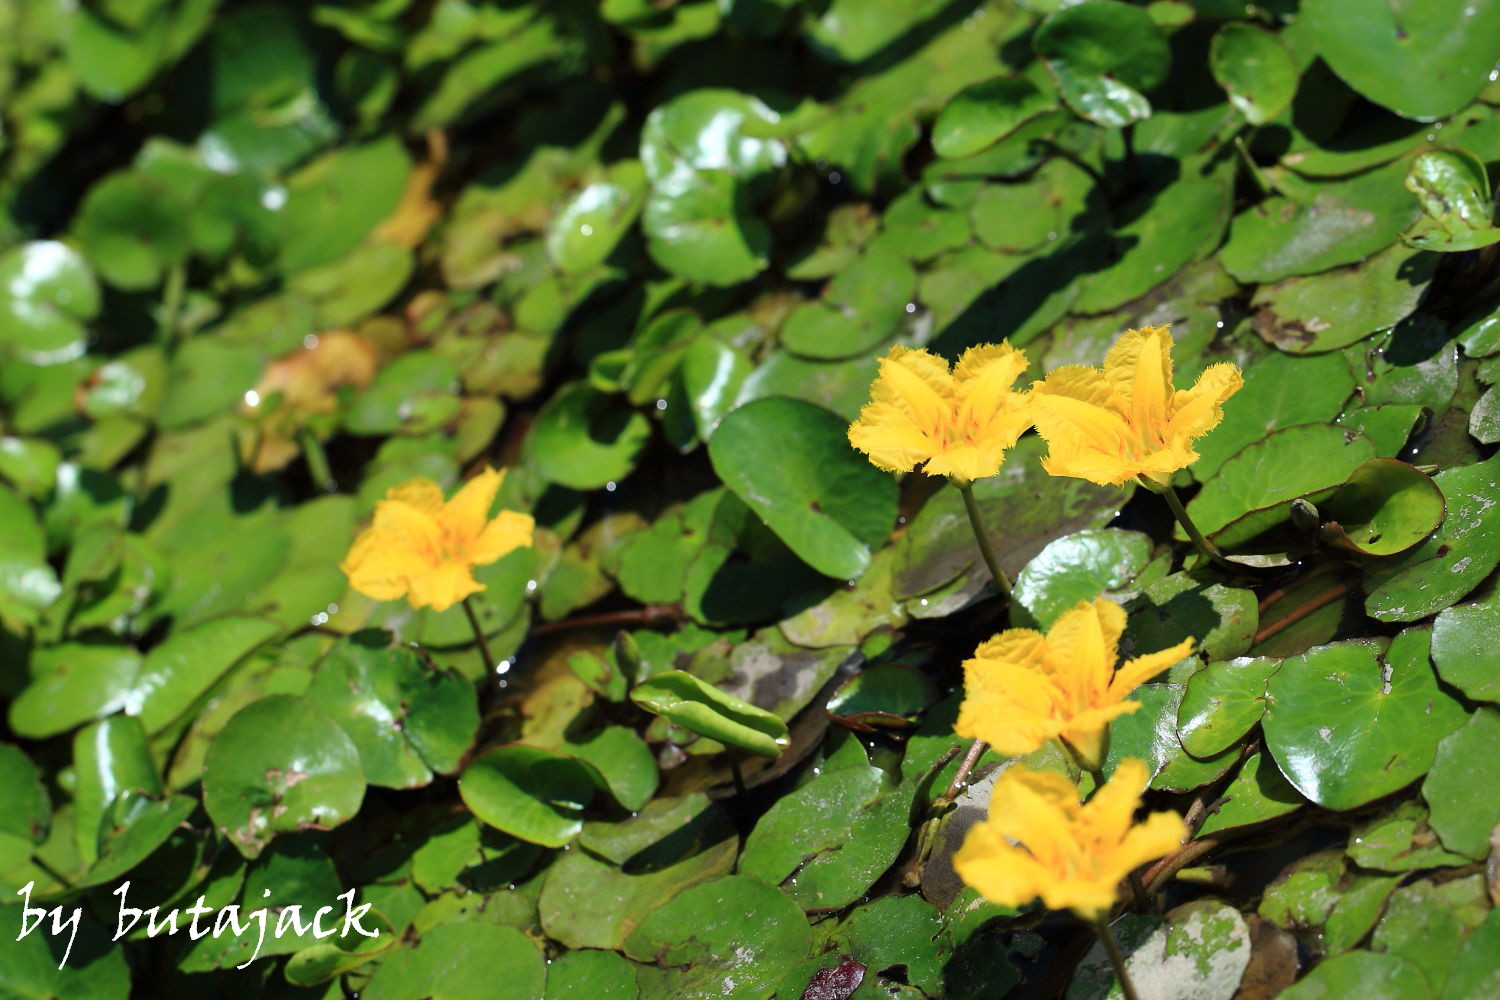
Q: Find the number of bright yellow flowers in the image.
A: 5